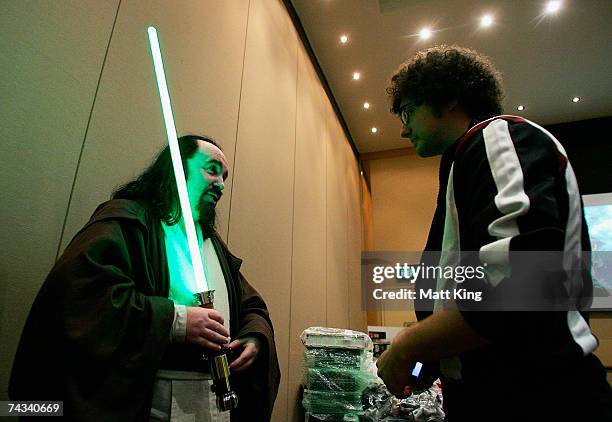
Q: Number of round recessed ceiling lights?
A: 9